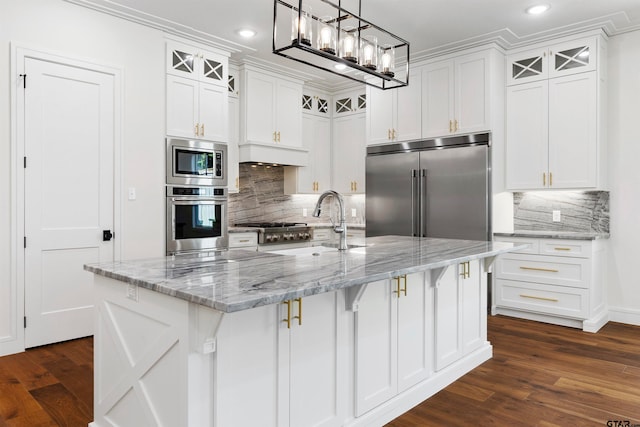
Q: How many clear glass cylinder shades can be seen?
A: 5